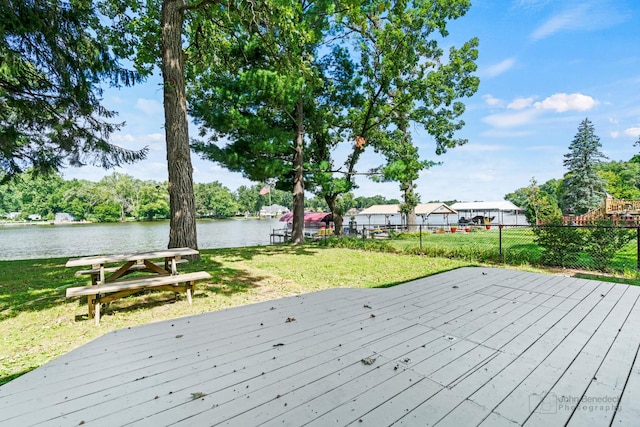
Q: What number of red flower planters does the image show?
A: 4